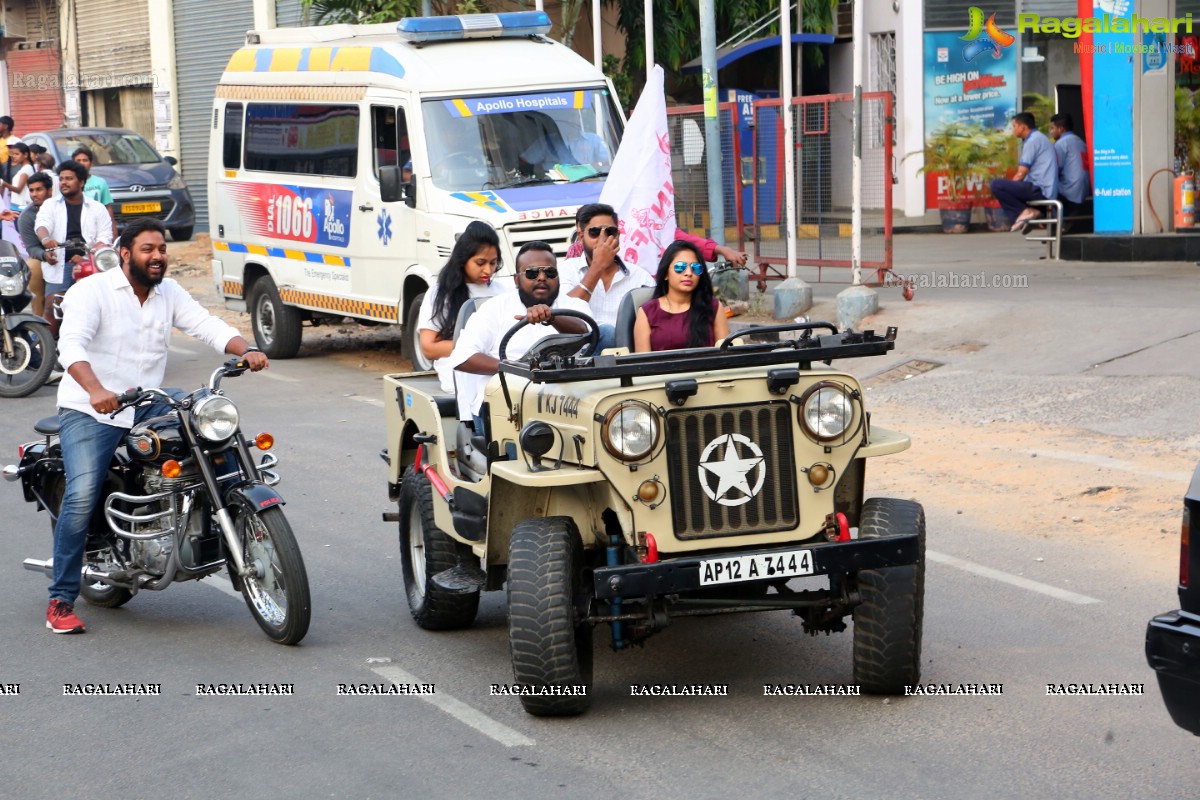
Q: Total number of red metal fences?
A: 2